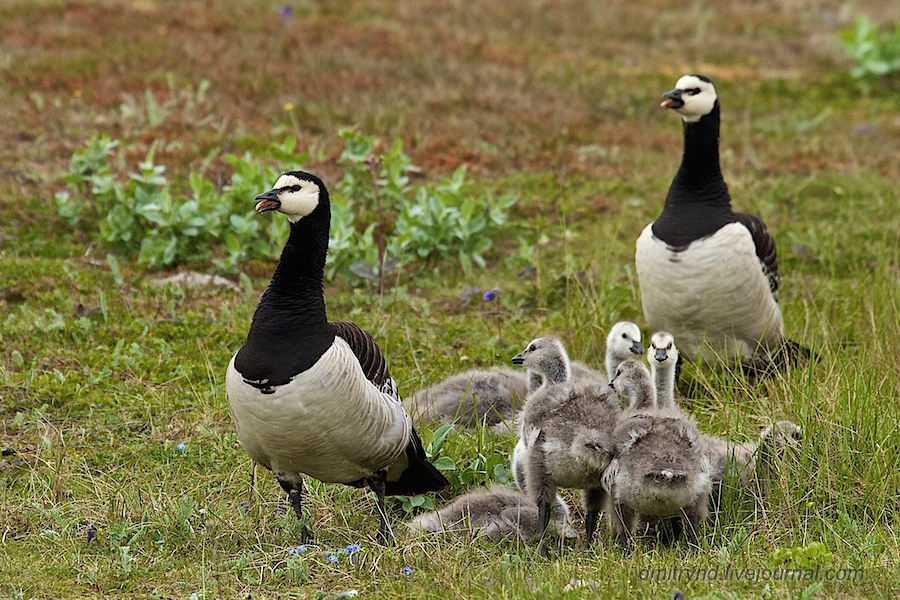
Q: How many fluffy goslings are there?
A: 7